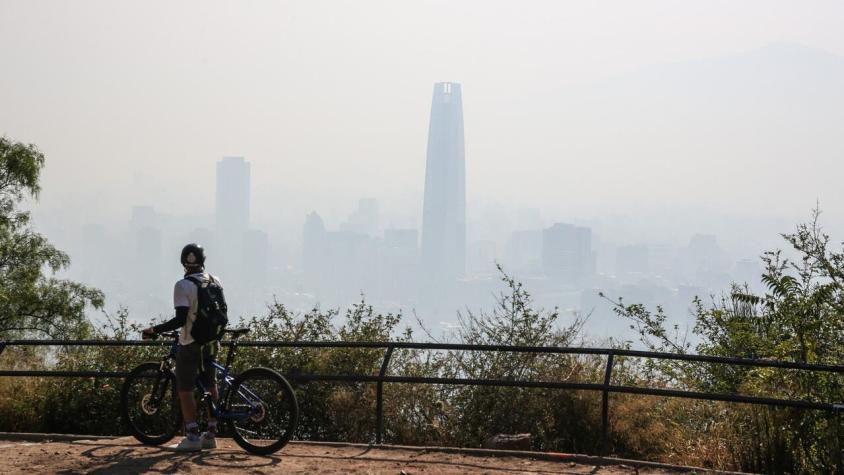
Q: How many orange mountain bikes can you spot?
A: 0